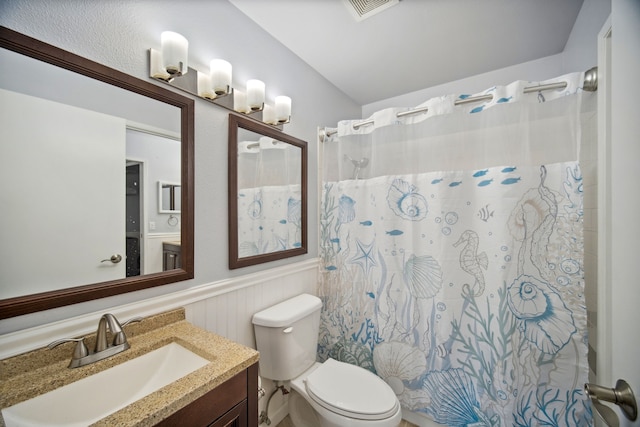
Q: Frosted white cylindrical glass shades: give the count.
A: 4